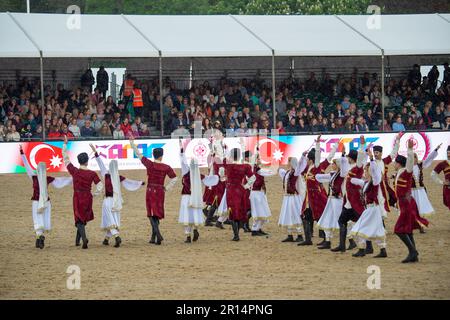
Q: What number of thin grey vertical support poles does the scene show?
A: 4